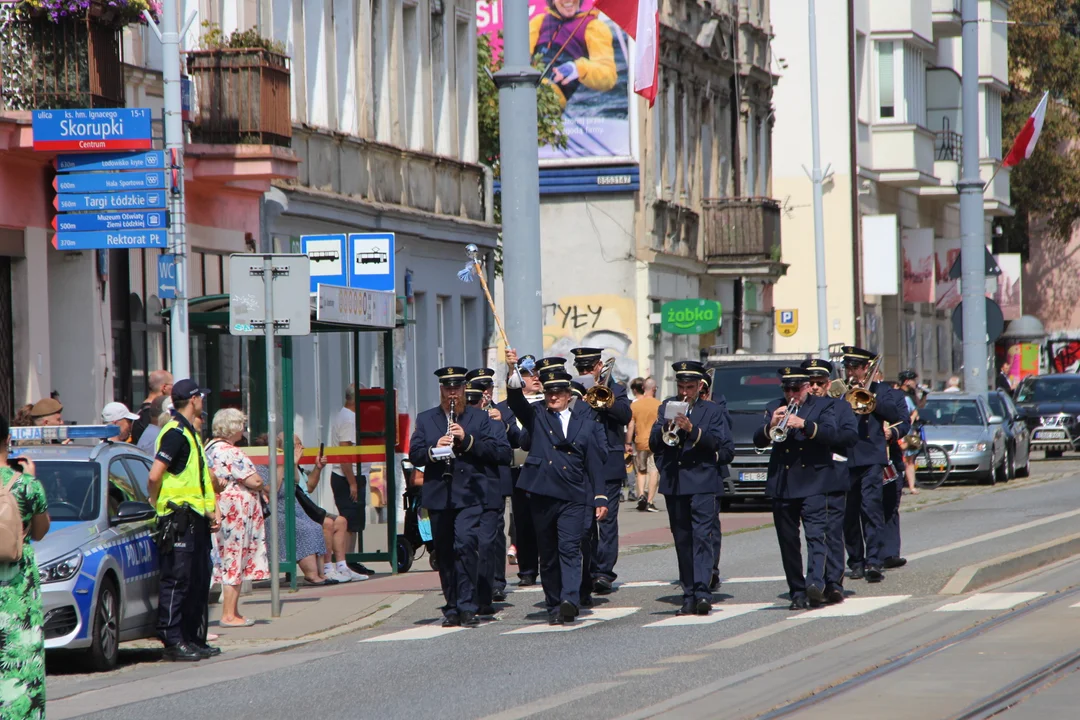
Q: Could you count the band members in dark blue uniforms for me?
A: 14